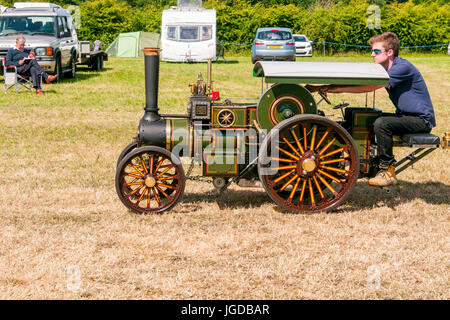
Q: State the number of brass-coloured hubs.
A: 2